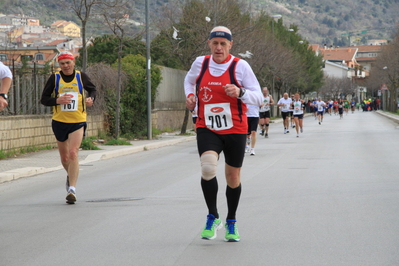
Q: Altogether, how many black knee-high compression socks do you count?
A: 2